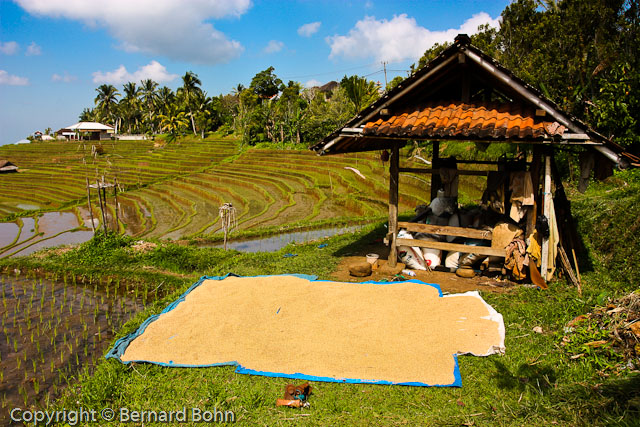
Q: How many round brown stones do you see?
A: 2